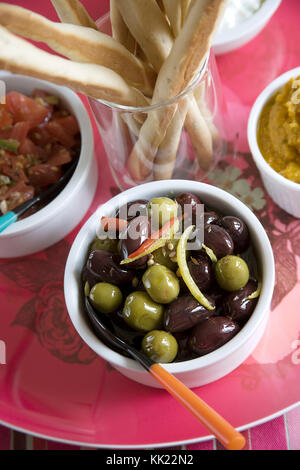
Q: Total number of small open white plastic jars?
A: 4